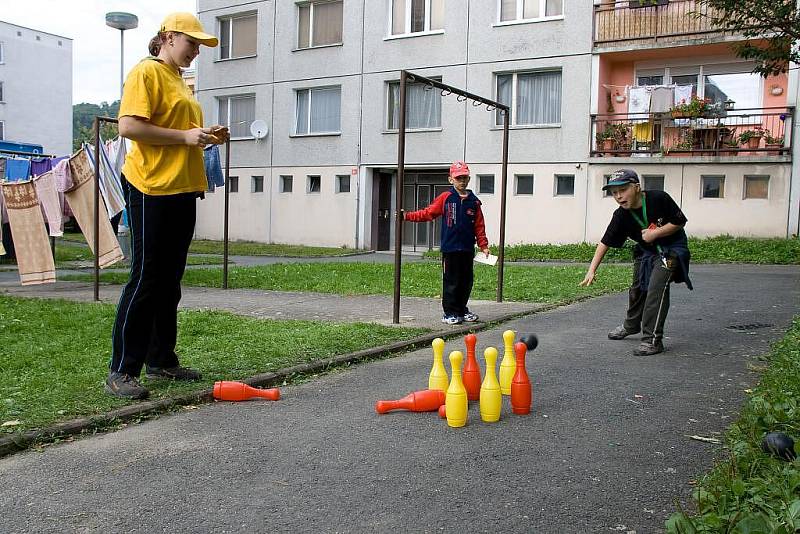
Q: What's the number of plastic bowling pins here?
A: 9